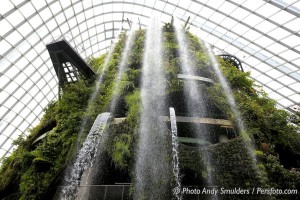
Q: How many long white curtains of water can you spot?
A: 5